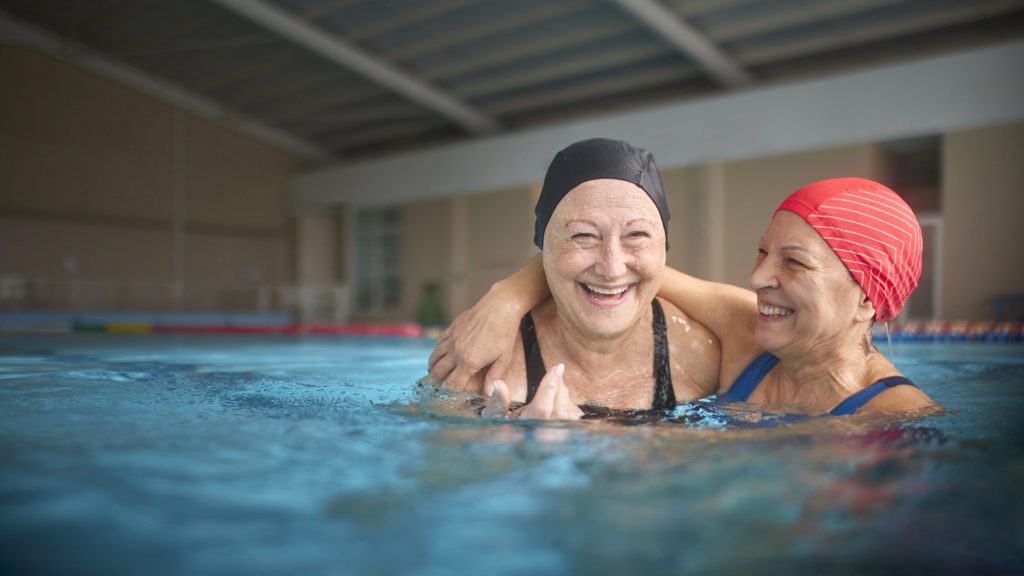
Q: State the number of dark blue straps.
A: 2